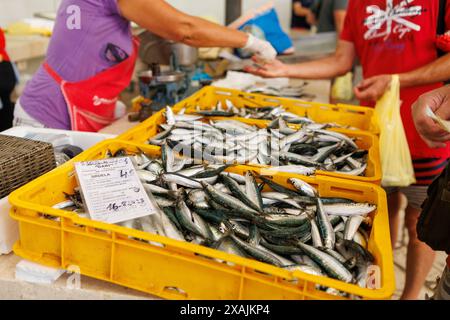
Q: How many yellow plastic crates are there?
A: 3